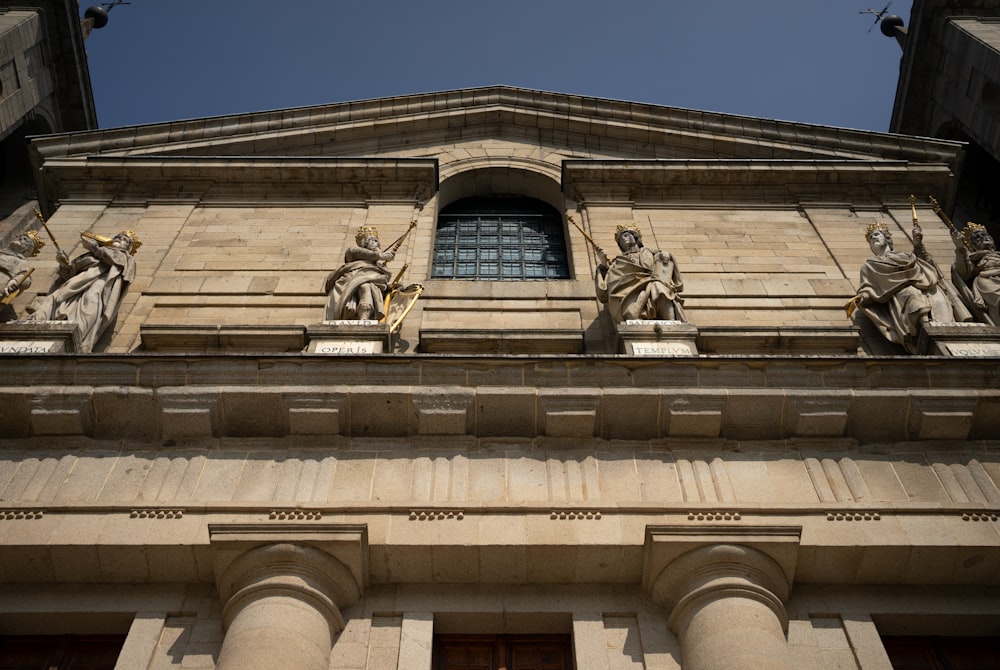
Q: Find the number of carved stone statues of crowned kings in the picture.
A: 6